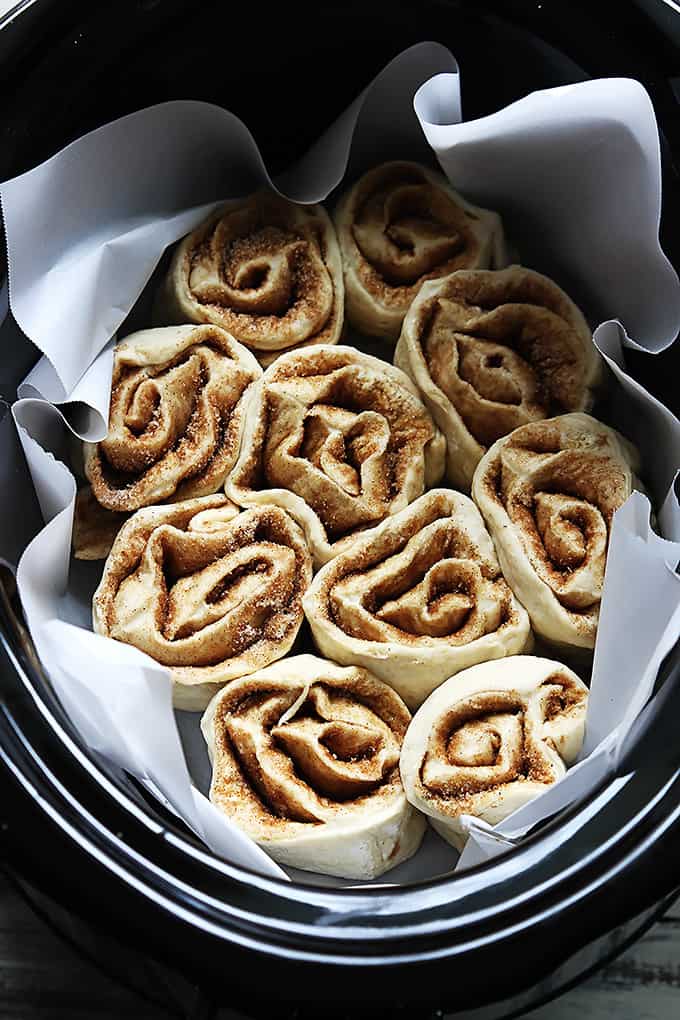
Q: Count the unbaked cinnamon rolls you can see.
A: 10